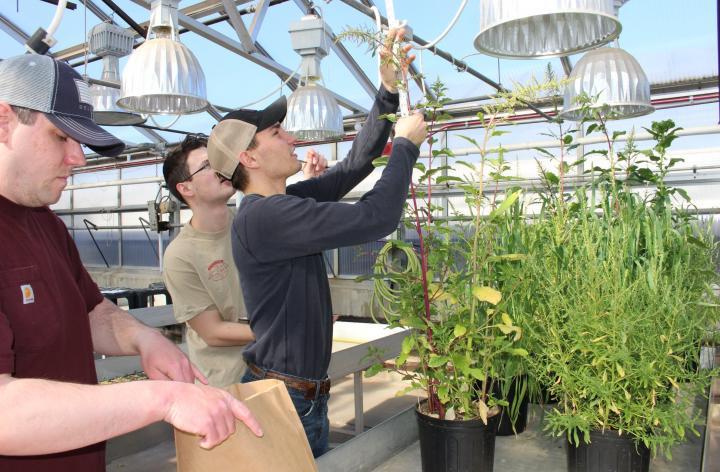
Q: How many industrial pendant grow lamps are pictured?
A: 5